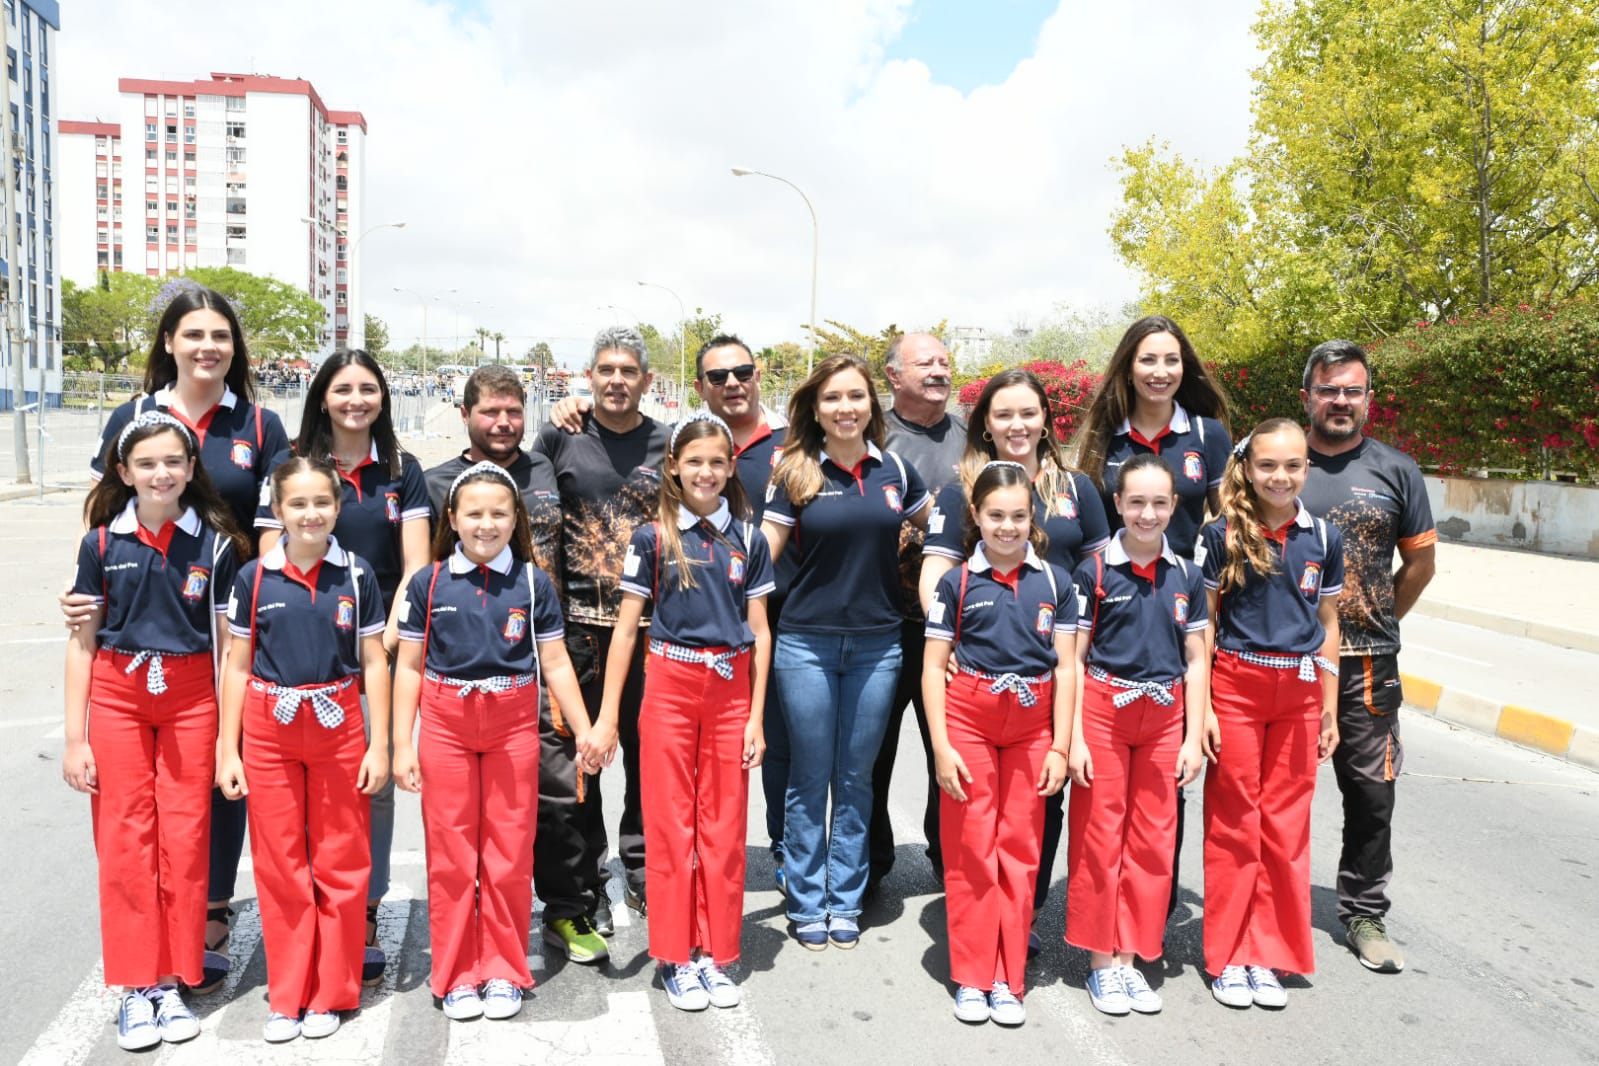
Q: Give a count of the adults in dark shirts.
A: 10